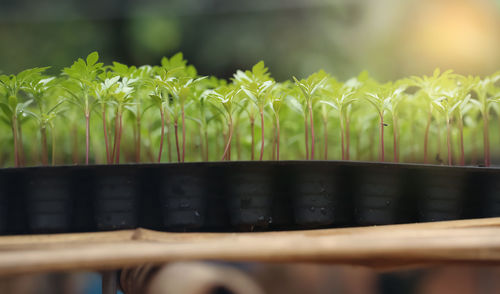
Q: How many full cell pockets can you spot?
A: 7